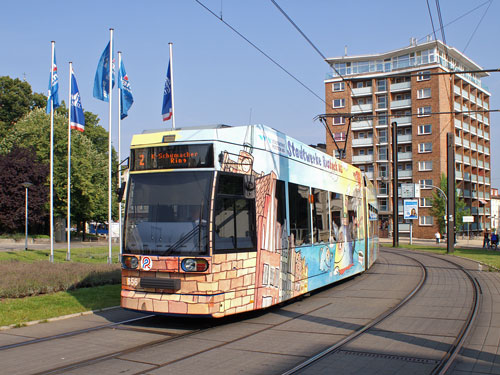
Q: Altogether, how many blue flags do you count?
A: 5